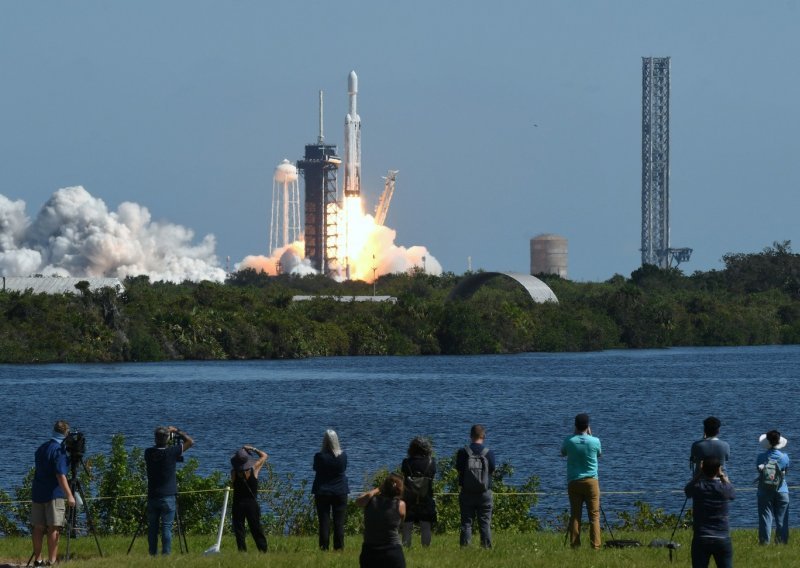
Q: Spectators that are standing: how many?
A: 11